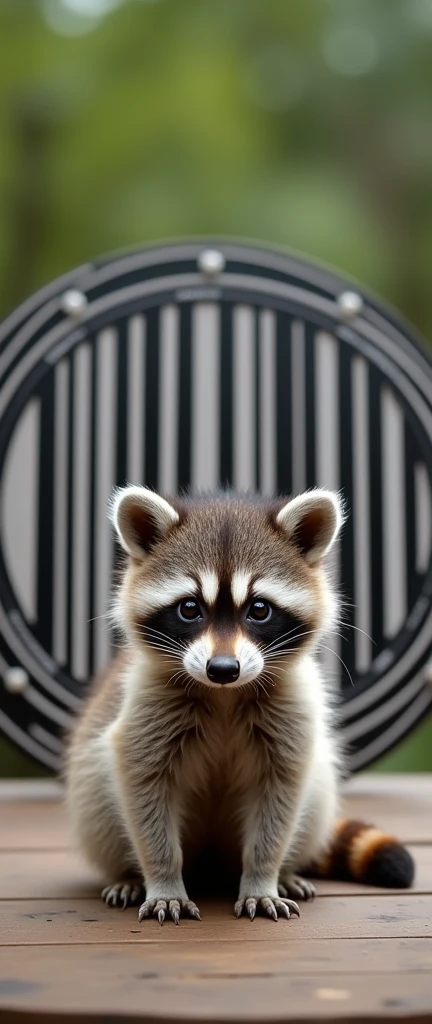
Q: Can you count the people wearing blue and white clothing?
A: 0